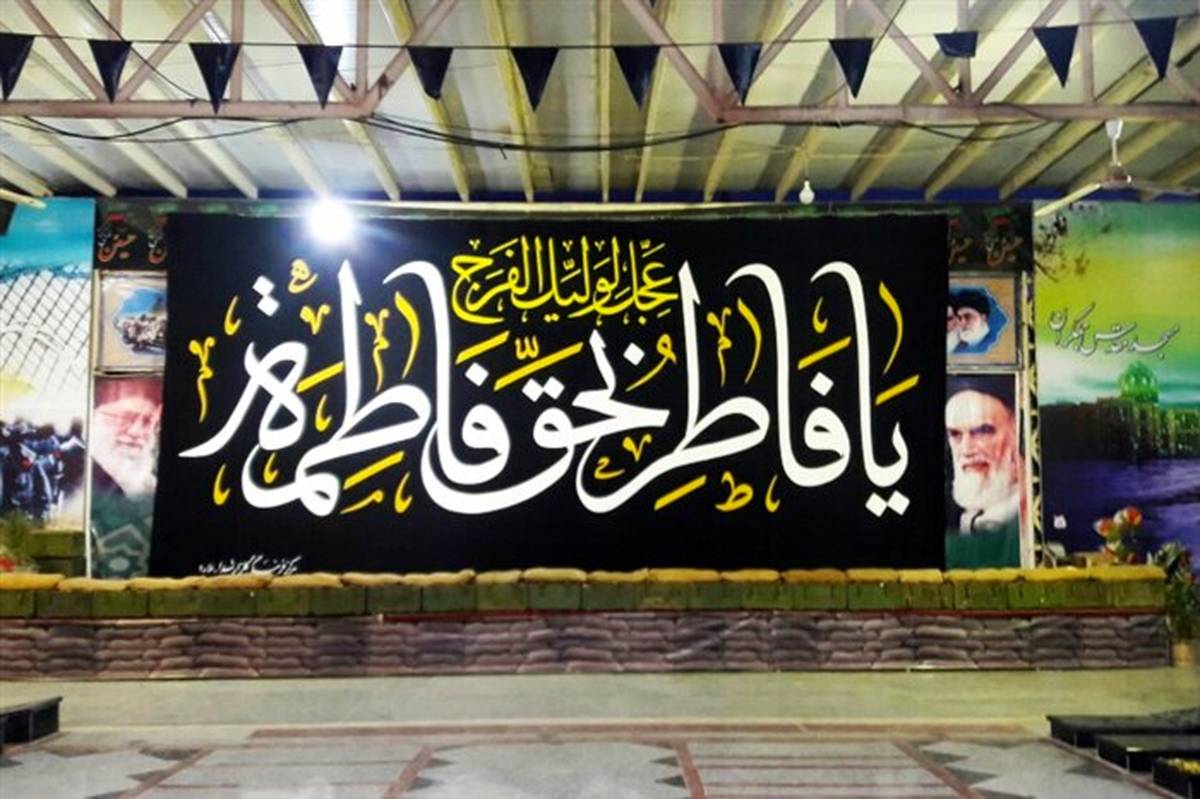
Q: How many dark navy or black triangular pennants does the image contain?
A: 12